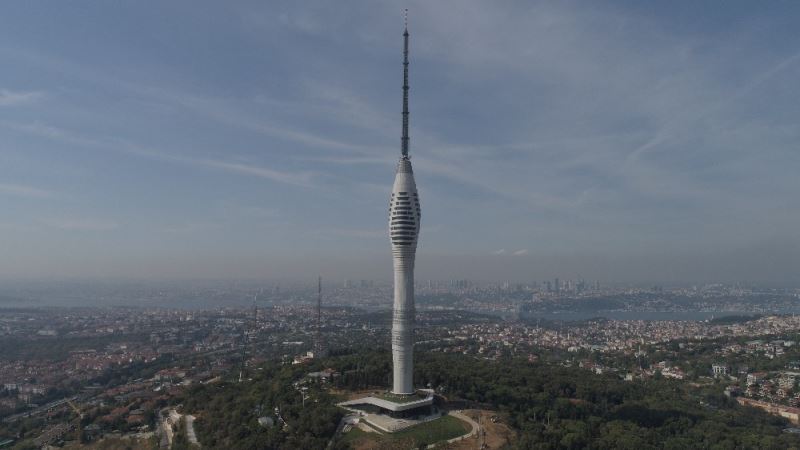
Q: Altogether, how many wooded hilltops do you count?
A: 1